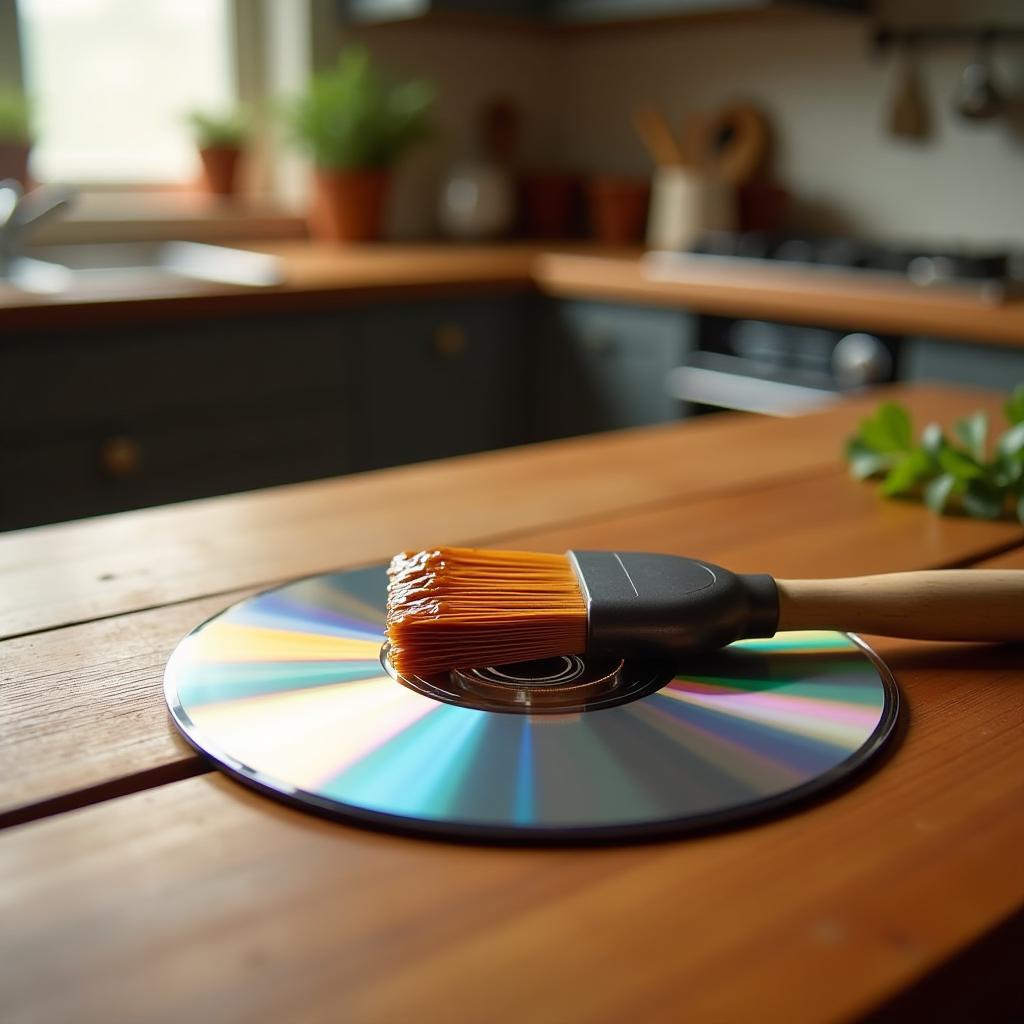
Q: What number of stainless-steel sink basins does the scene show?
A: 1